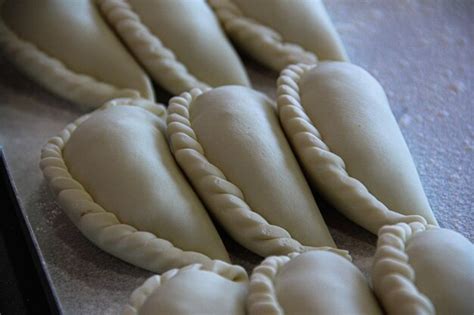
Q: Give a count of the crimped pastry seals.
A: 9